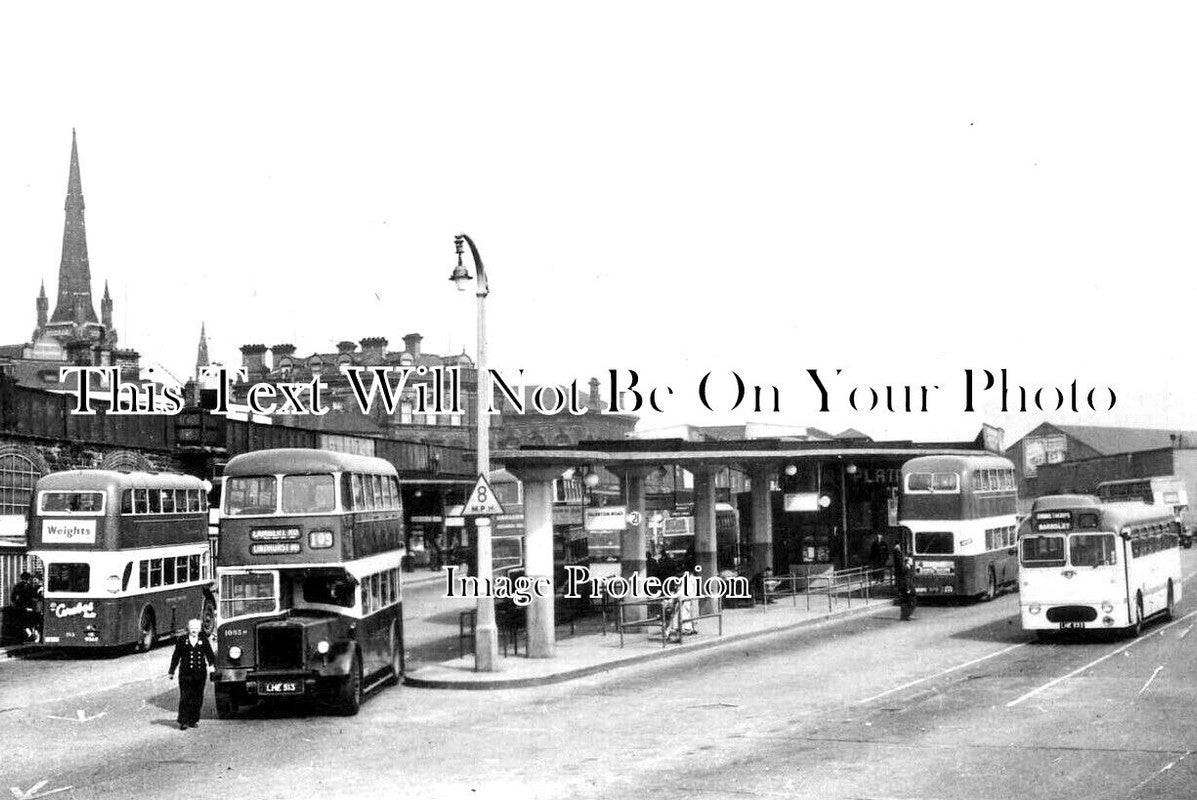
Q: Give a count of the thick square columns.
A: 4